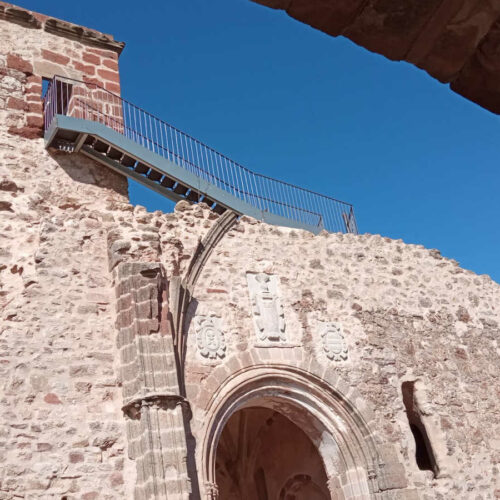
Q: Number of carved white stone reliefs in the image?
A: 3